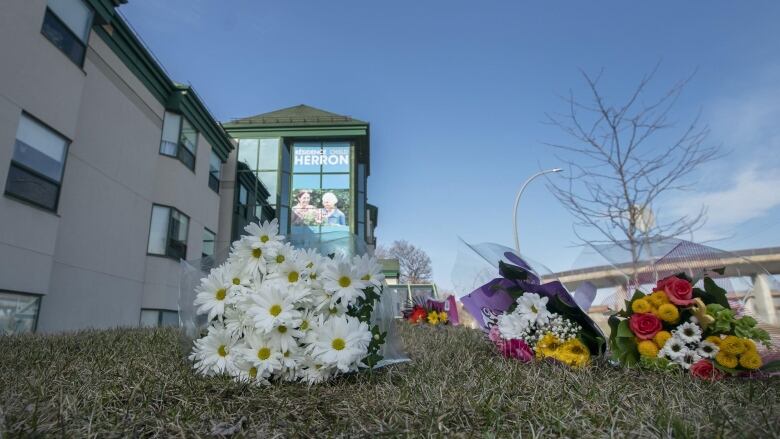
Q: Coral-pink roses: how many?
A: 3